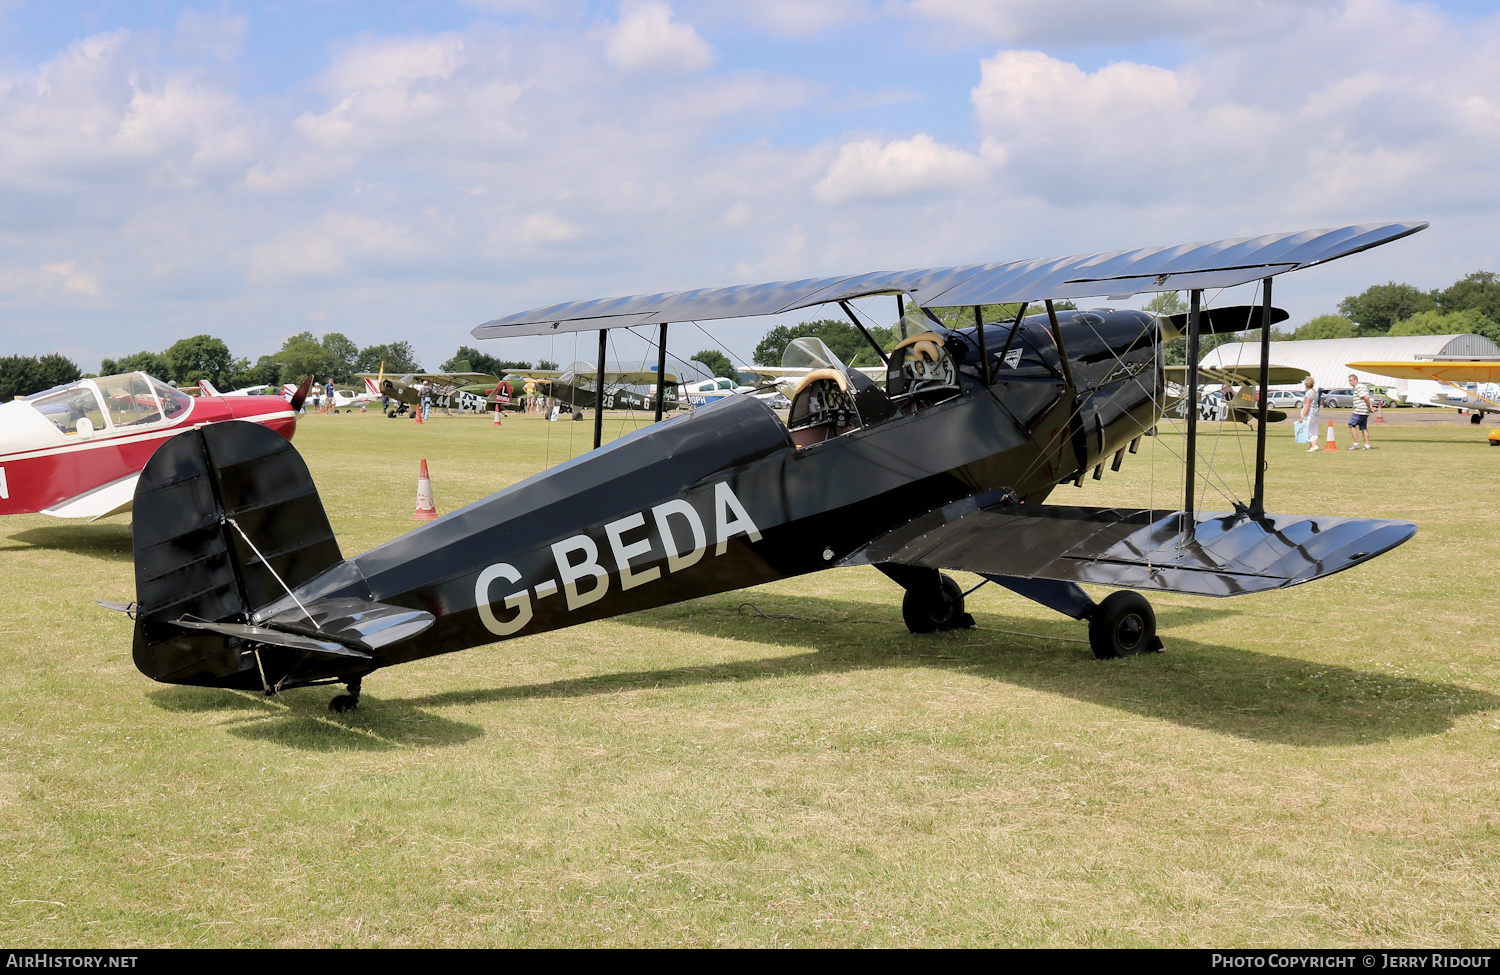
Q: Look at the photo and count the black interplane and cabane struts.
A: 10